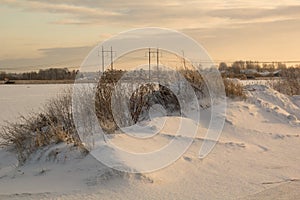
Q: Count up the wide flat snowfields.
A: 1